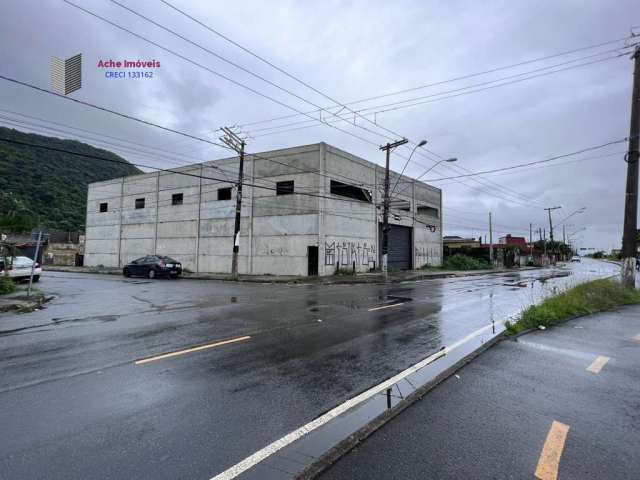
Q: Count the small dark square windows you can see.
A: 5